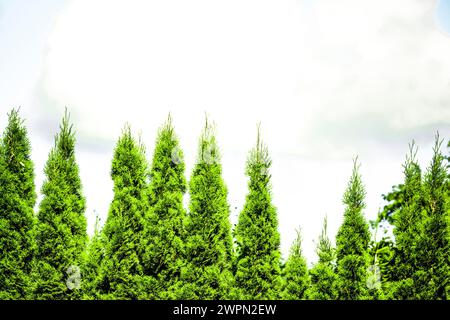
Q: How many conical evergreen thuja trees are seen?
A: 11